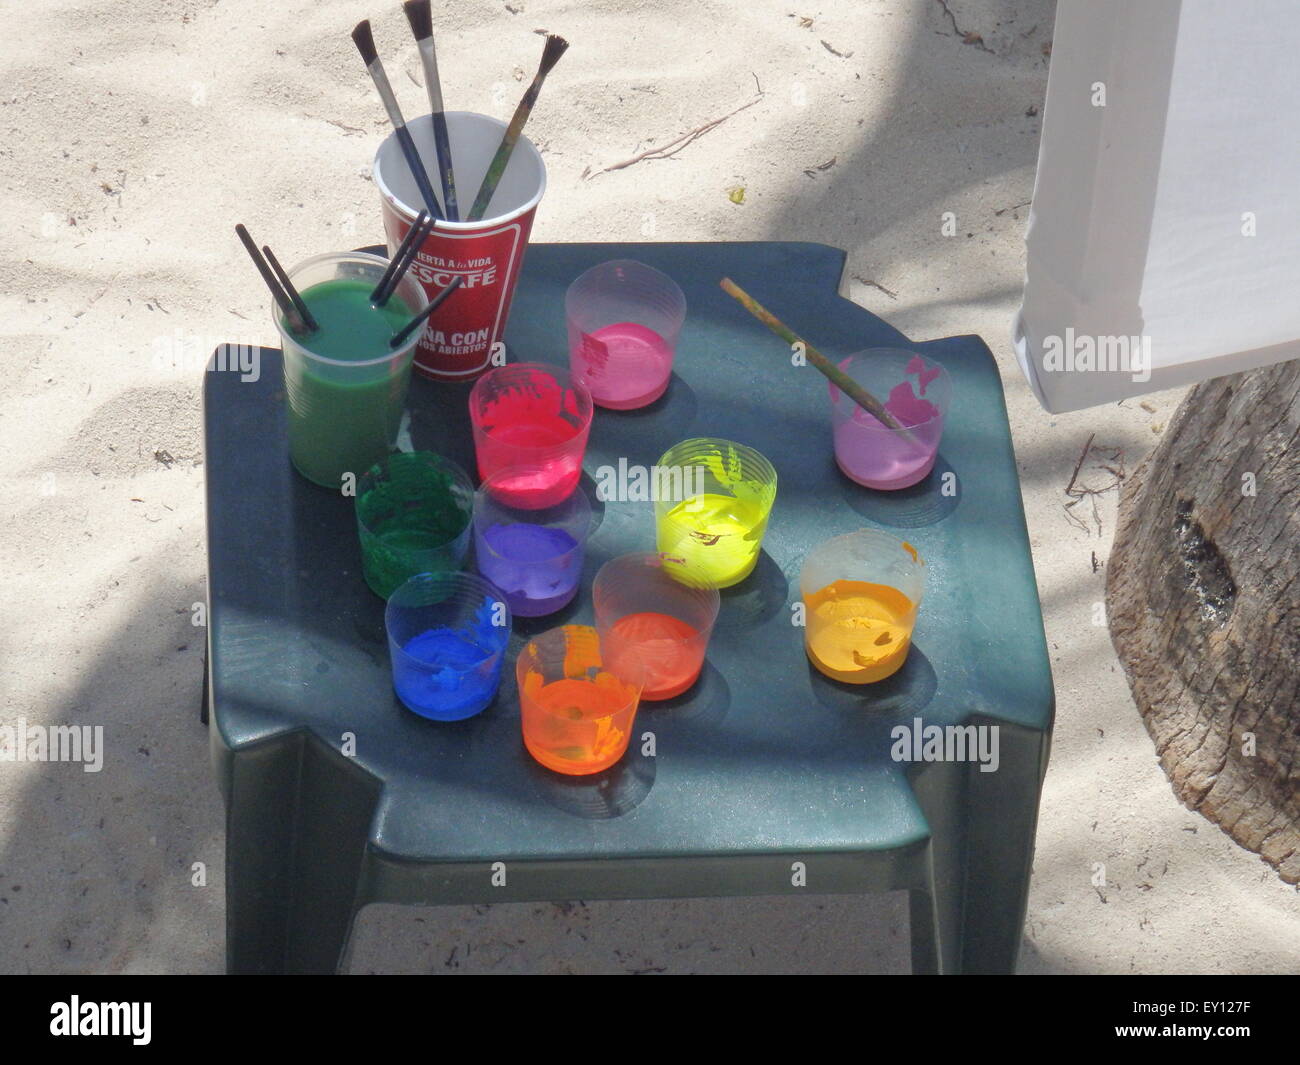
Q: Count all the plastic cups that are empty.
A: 0